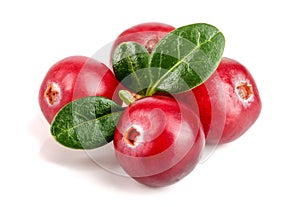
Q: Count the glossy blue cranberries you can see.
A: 0